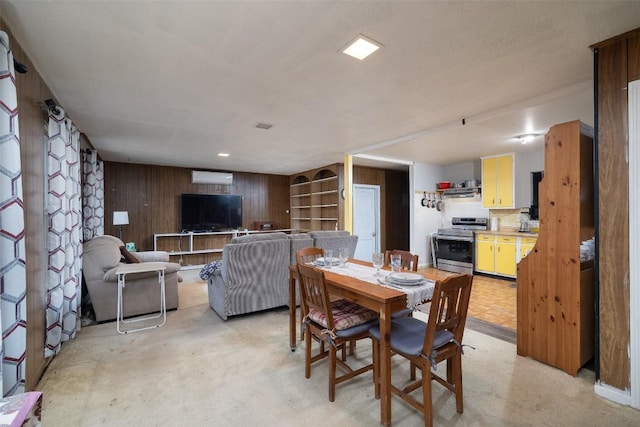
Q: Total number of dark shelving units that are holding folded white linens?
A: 0